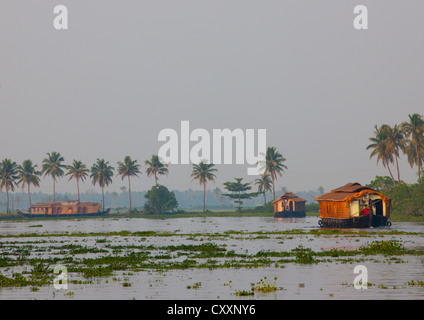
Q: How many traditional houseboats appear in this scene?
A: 3